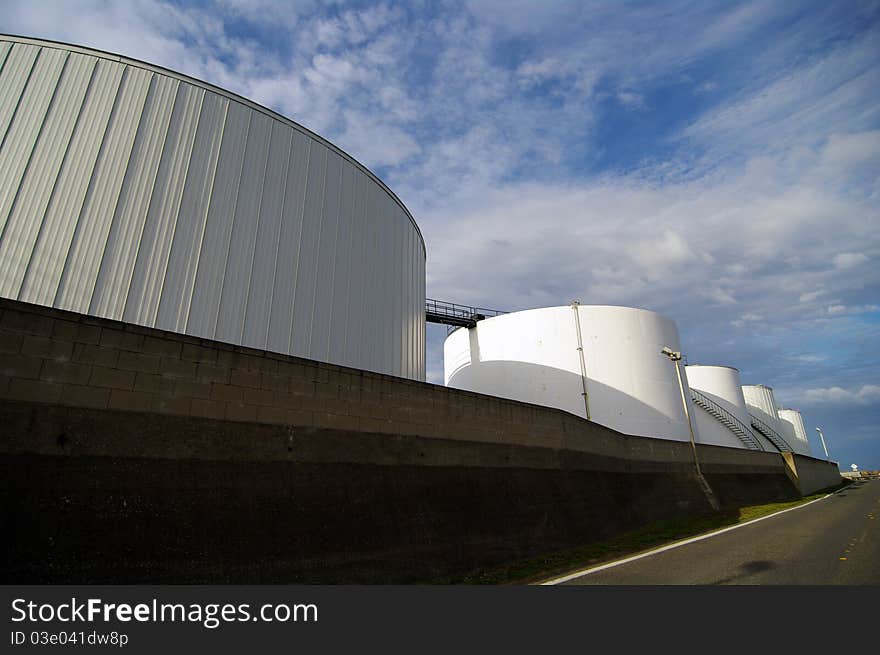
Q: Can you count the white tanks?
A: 4